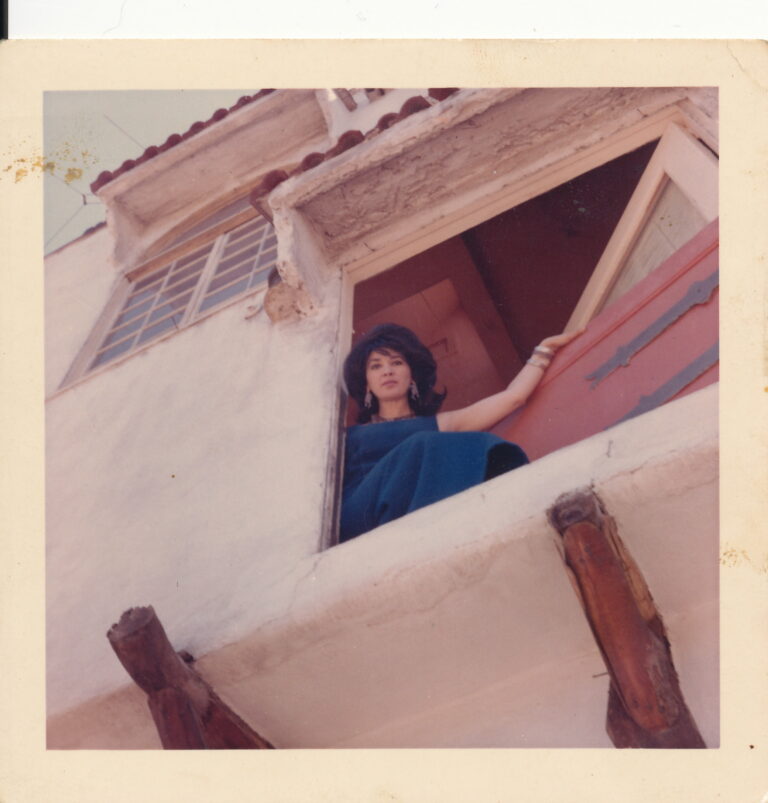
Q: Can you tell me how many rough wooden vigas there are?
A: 2